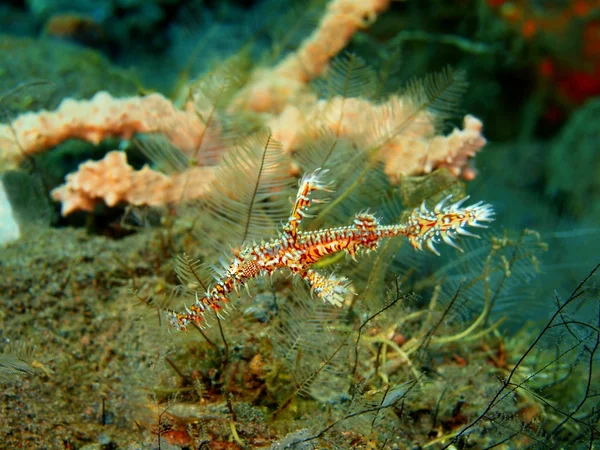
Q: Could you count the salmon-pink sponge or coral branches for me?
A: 4